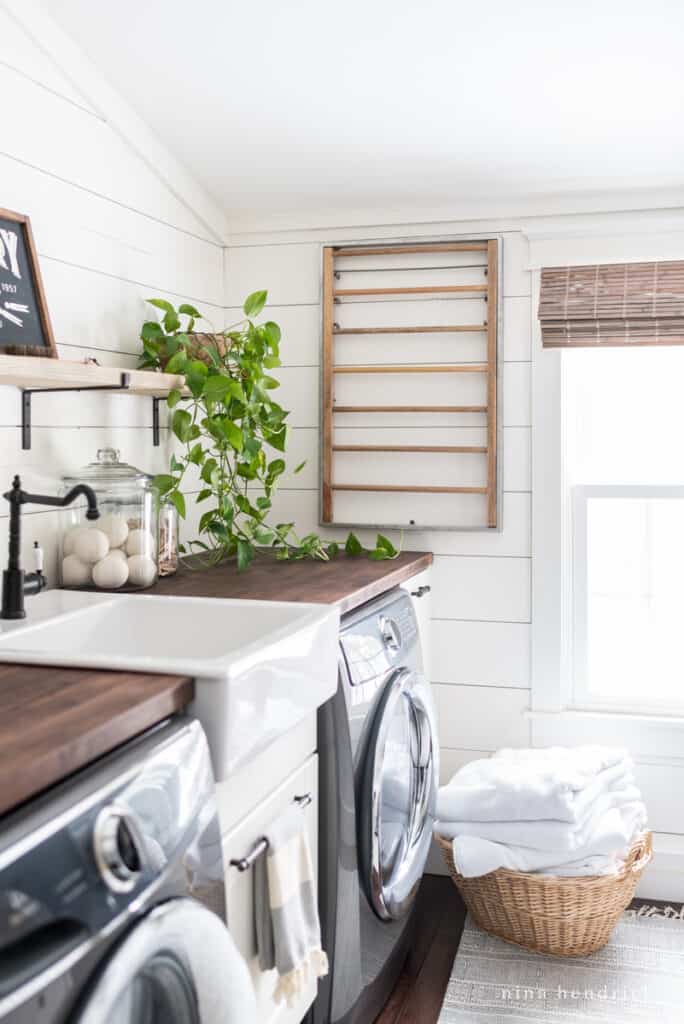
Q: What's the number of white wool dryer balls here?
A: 8